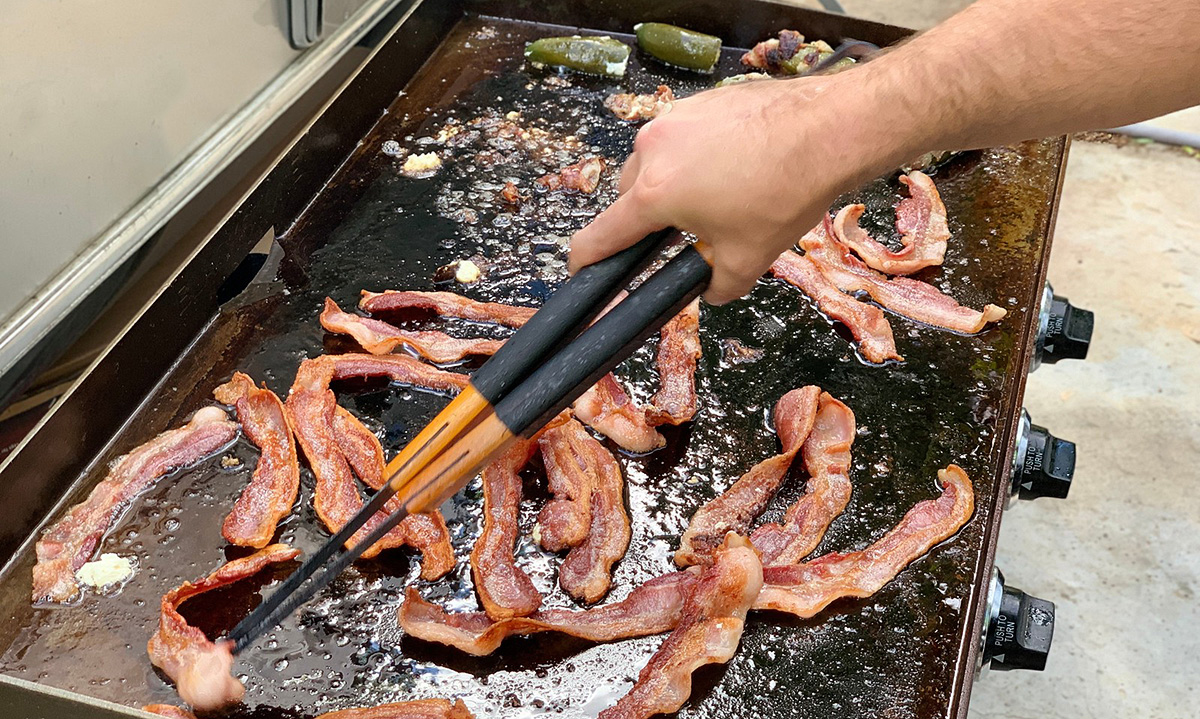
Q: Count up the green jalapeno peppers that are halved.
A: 2